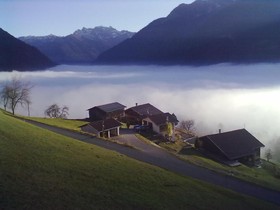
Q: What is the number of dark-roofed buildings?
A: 5